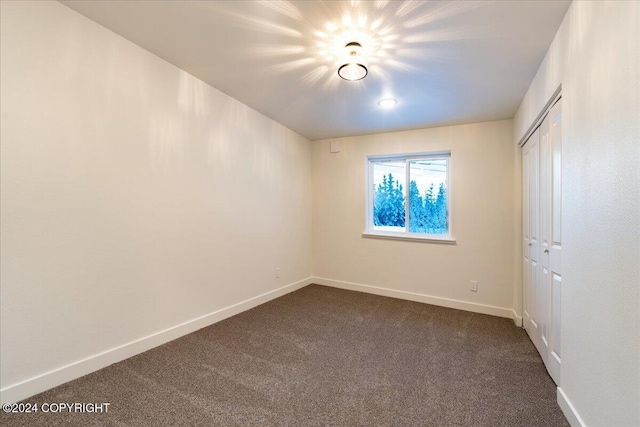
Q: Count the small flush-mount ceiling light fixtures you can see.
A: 1